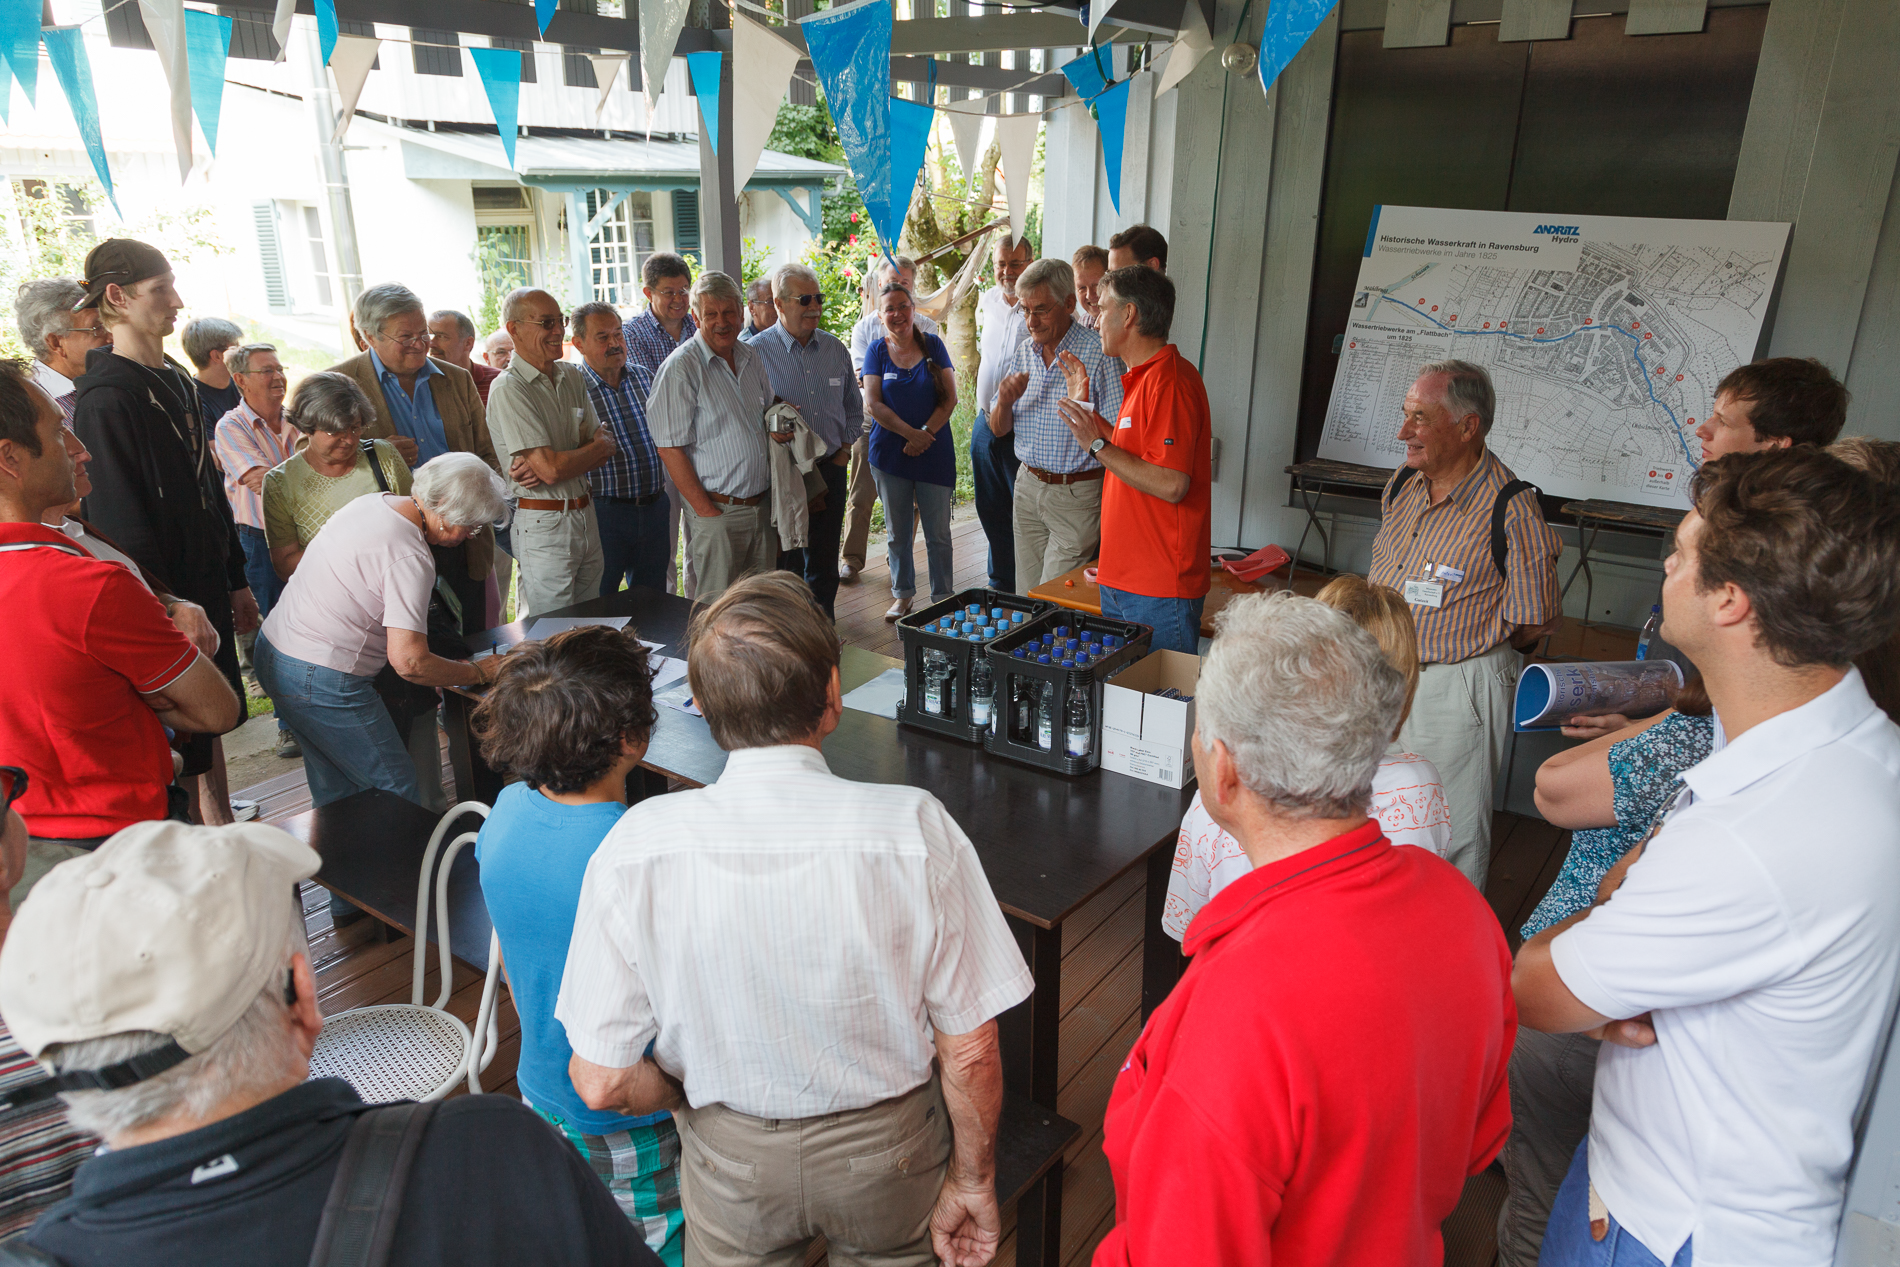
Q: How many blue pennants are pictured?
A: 13